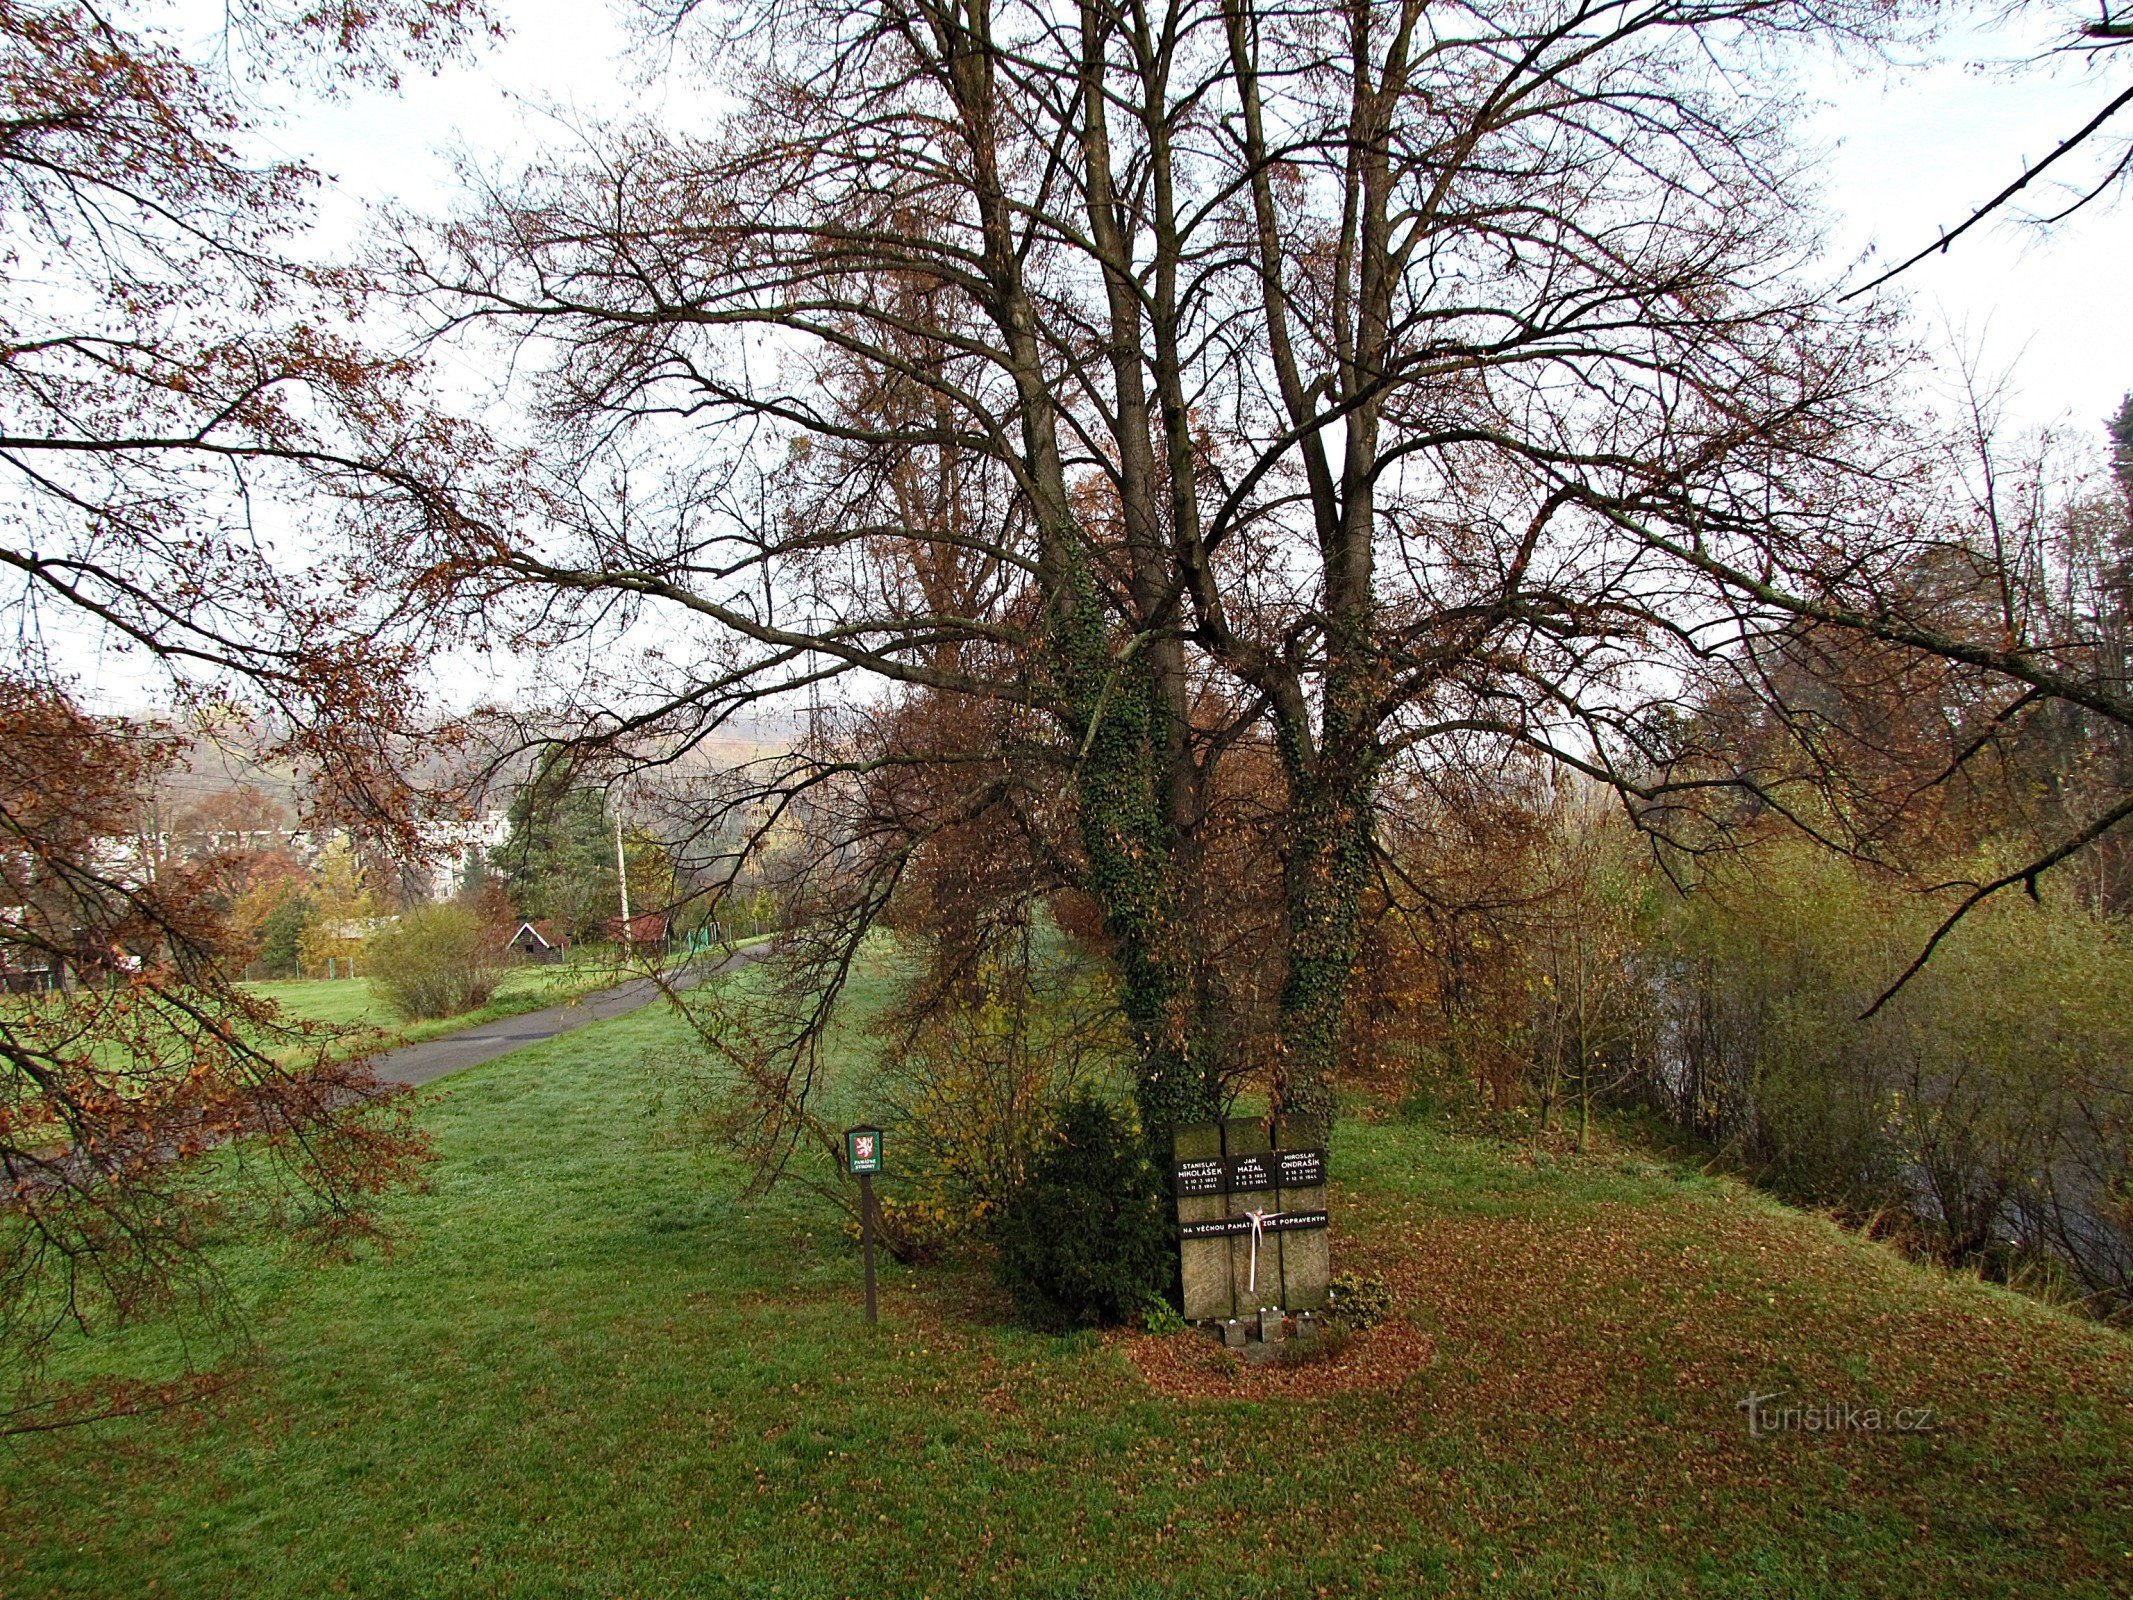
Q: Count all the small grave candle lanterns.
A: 4